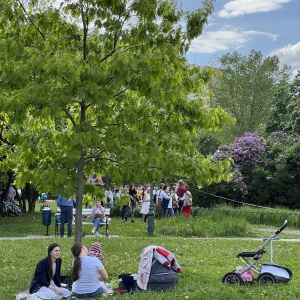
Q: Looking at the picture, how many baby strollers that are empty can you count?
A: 1